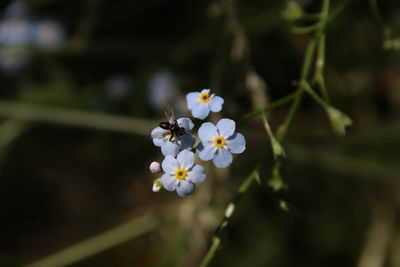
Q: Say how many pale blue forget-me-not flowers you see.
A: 4